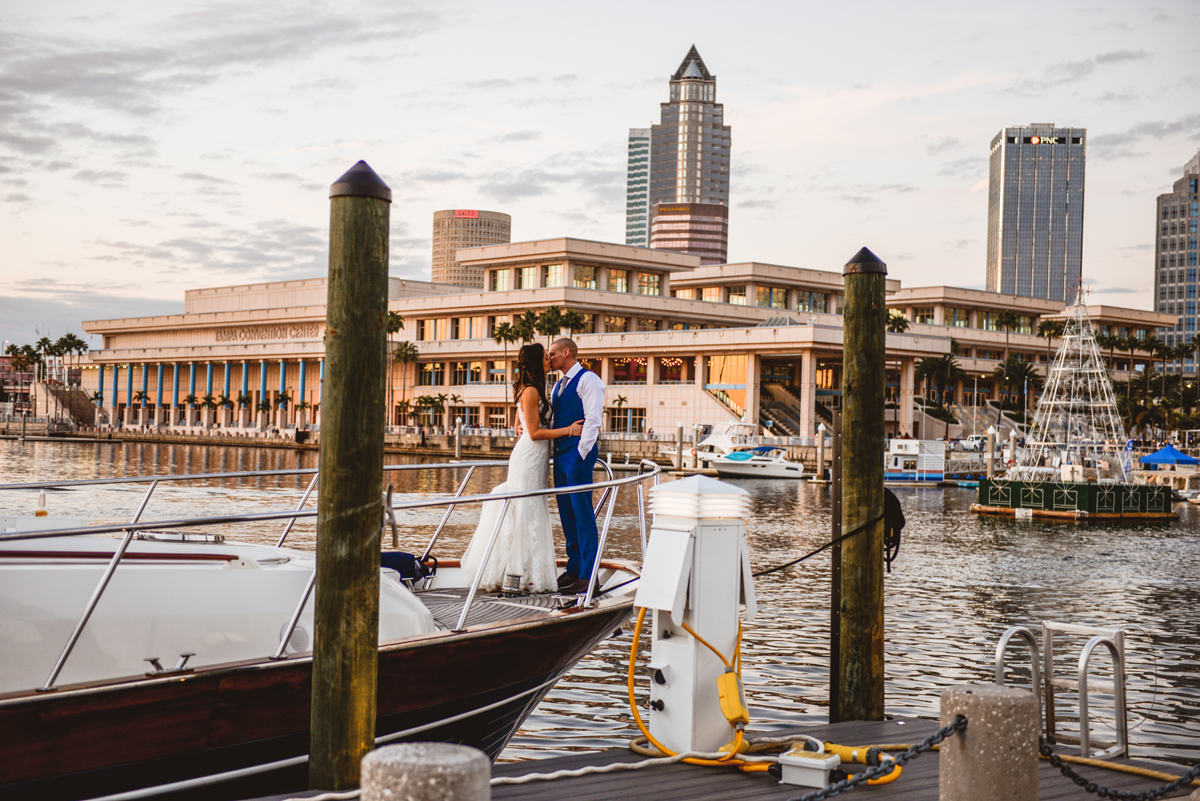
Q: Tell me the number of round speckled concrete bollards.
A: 2